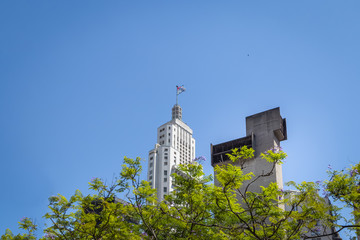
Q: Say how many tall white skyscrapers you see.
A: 1